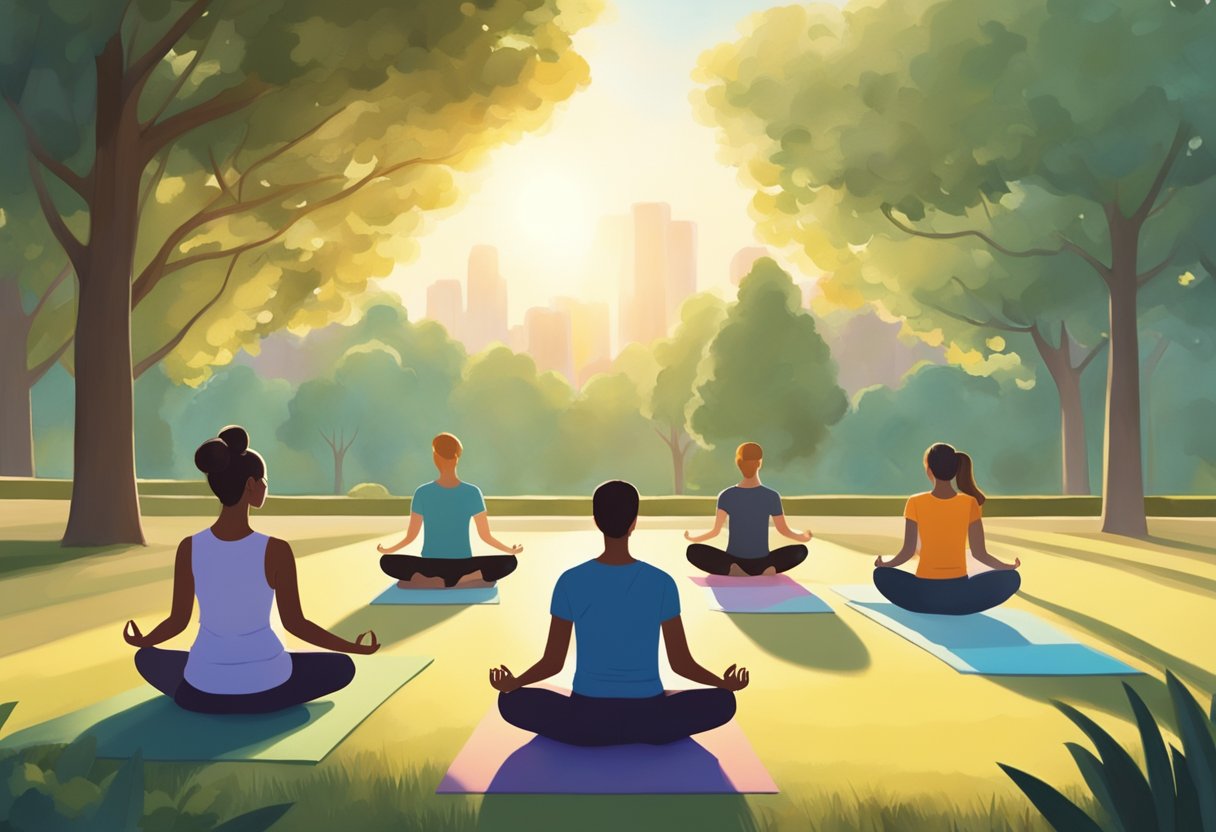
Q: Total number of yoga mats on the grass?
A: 5